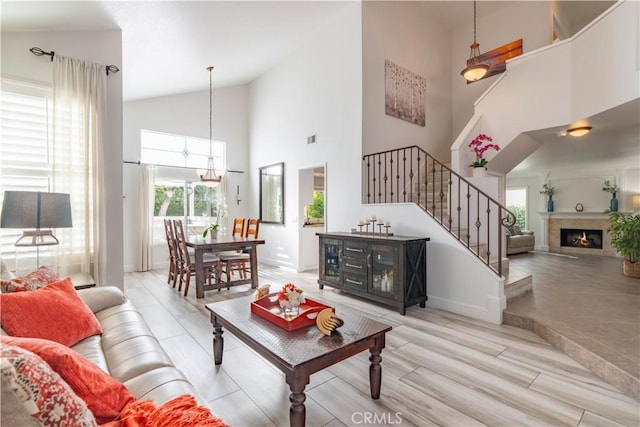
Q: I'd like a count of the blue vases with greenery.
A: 2